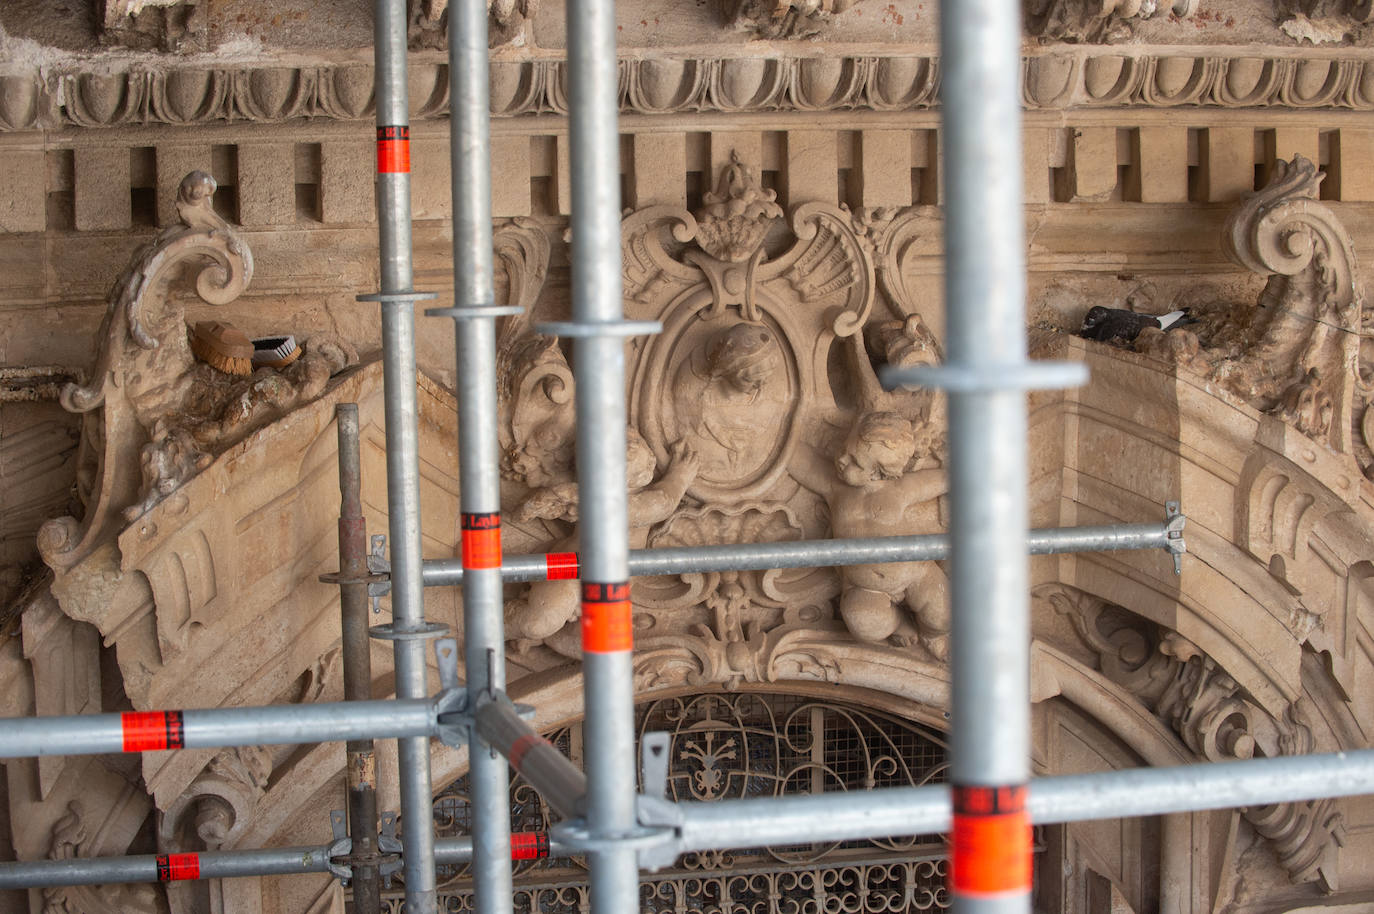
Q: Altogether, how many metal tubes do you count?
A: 11